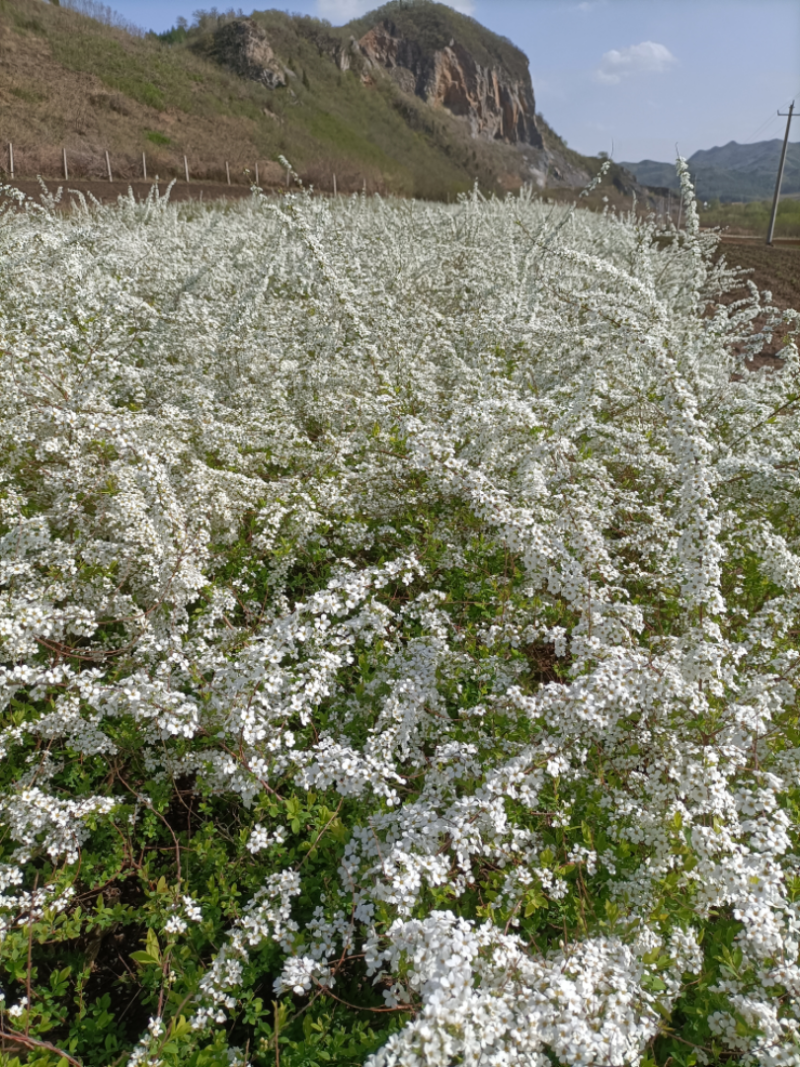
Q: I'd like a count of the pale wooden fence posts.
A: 10